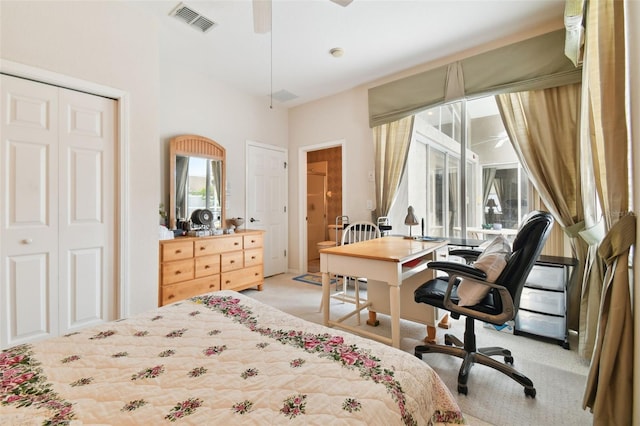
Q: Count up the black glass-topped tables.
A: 1